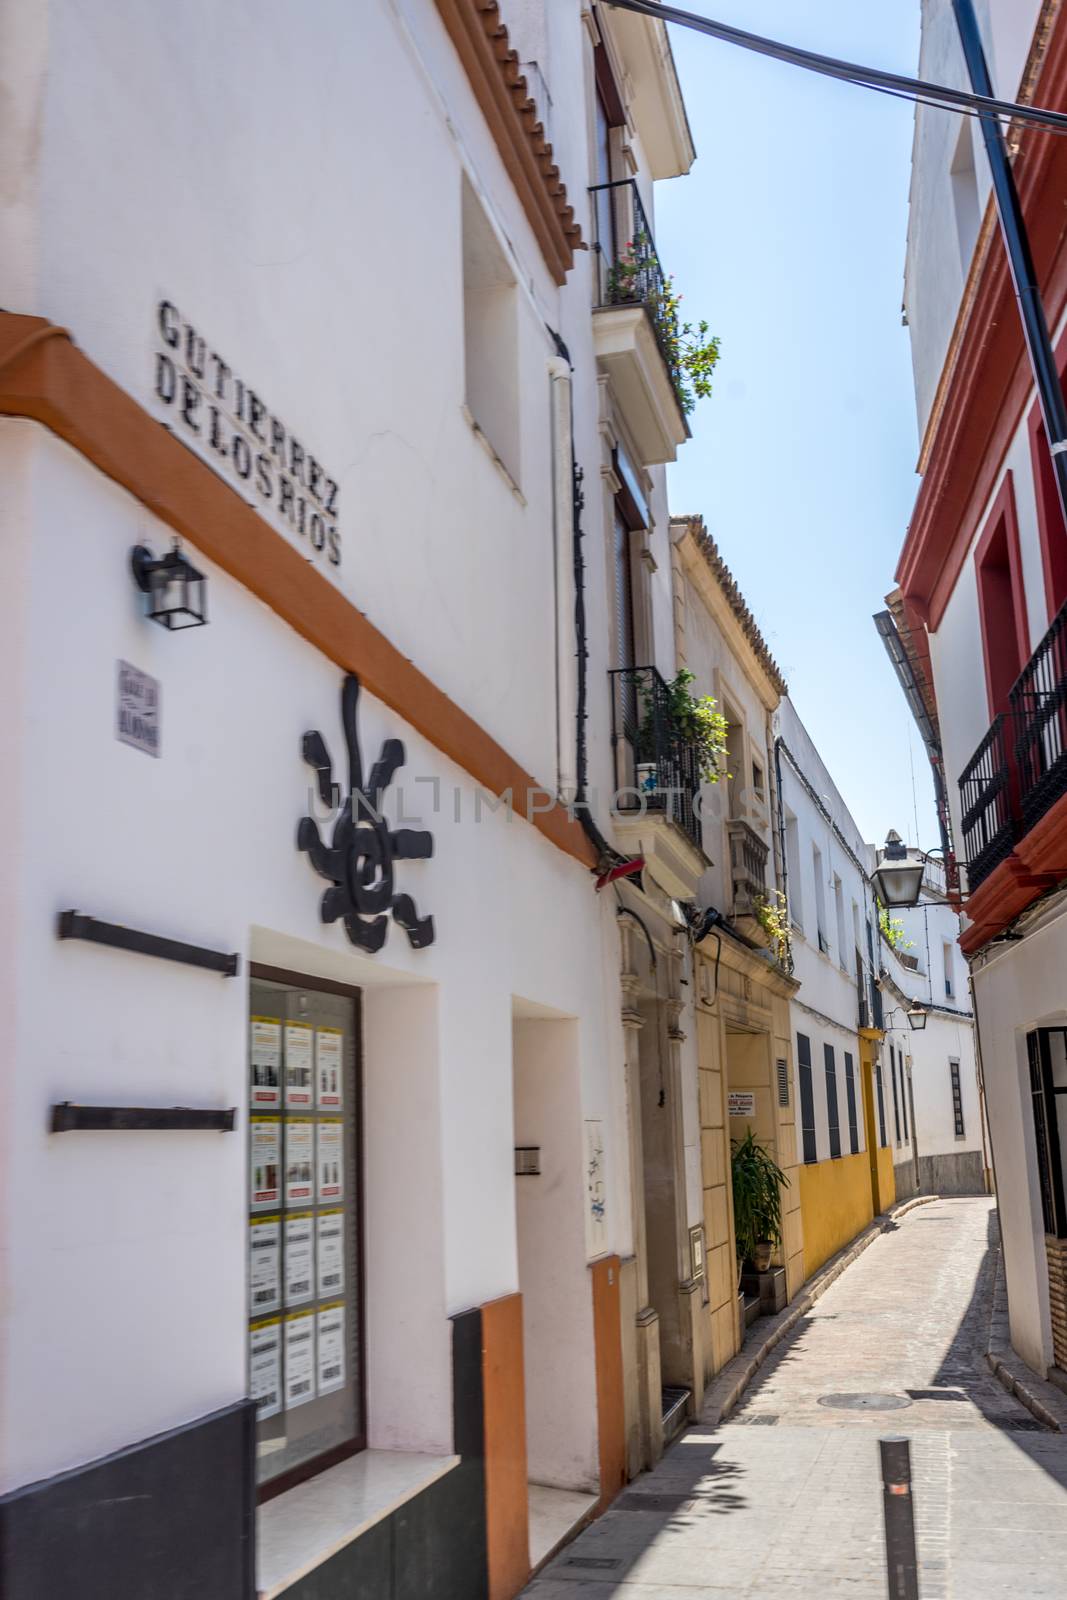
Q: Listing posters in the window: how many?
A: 12